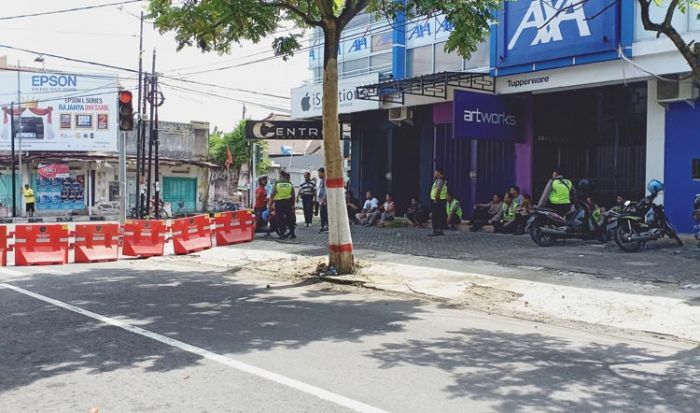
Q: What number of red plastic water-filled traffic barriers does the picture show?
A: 6